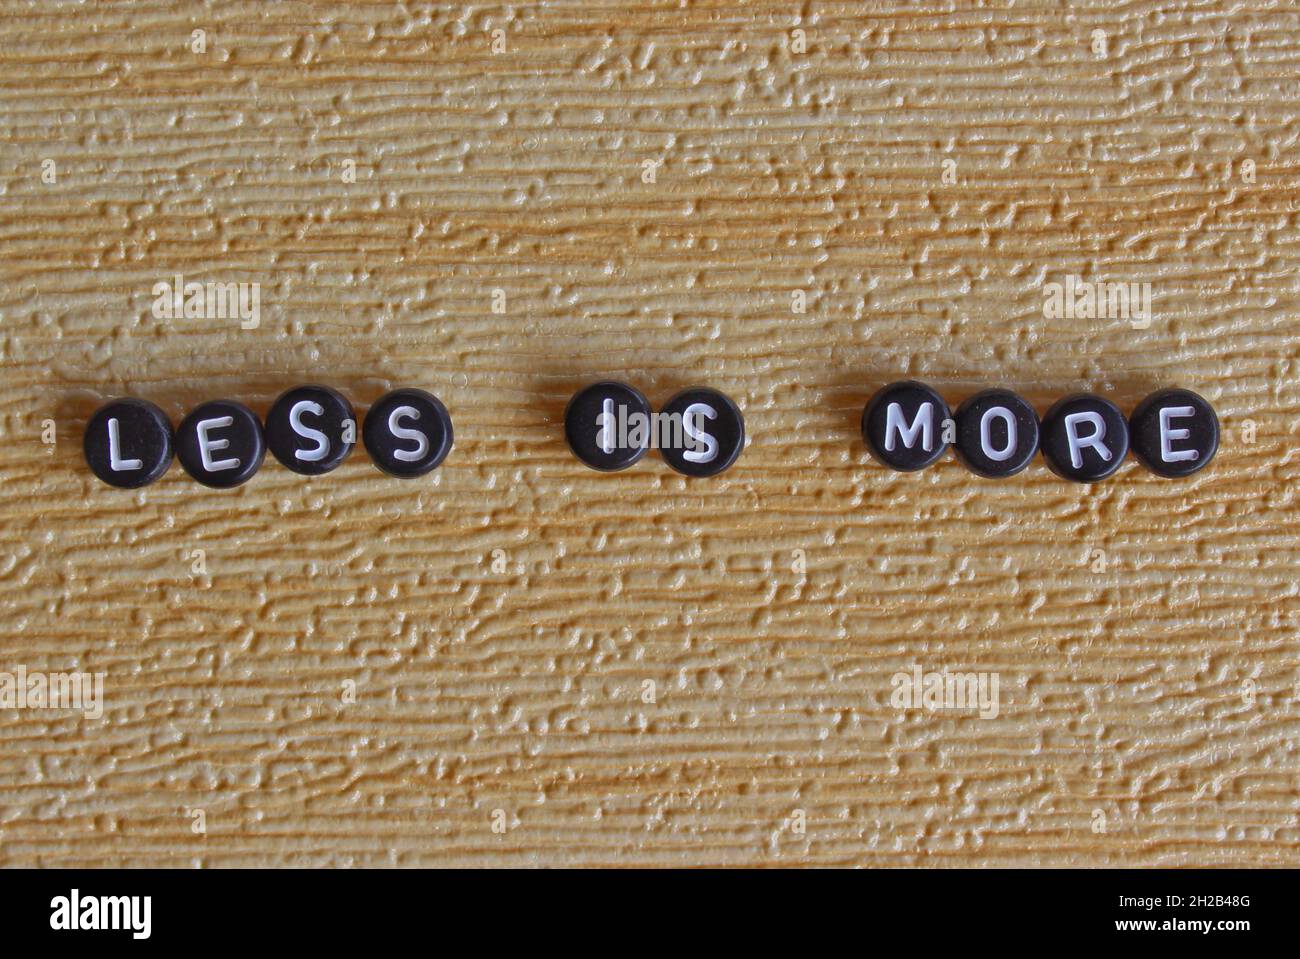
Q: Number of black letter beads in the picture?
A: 10